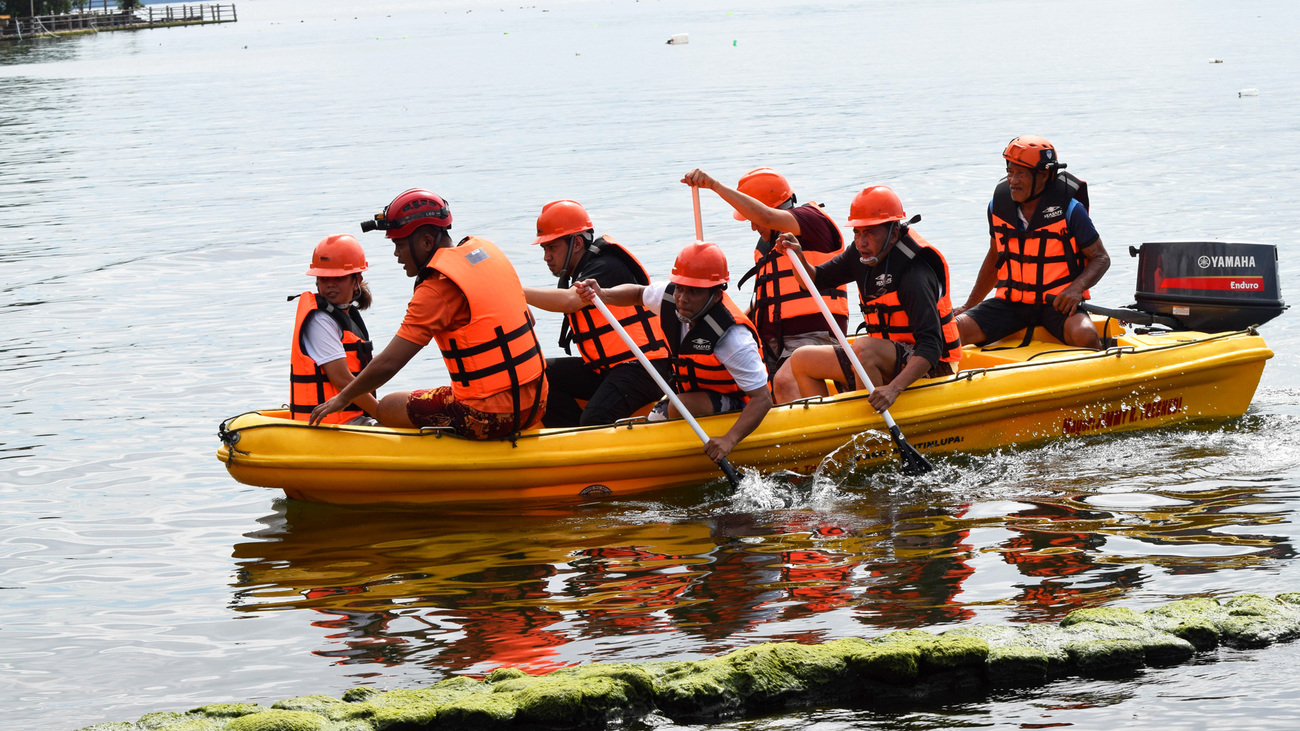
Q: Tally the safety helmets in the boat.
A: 7